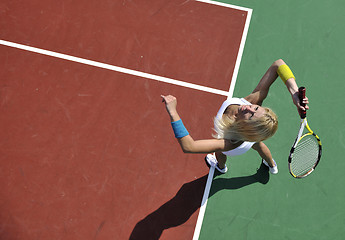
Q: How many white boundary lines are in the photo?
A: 3